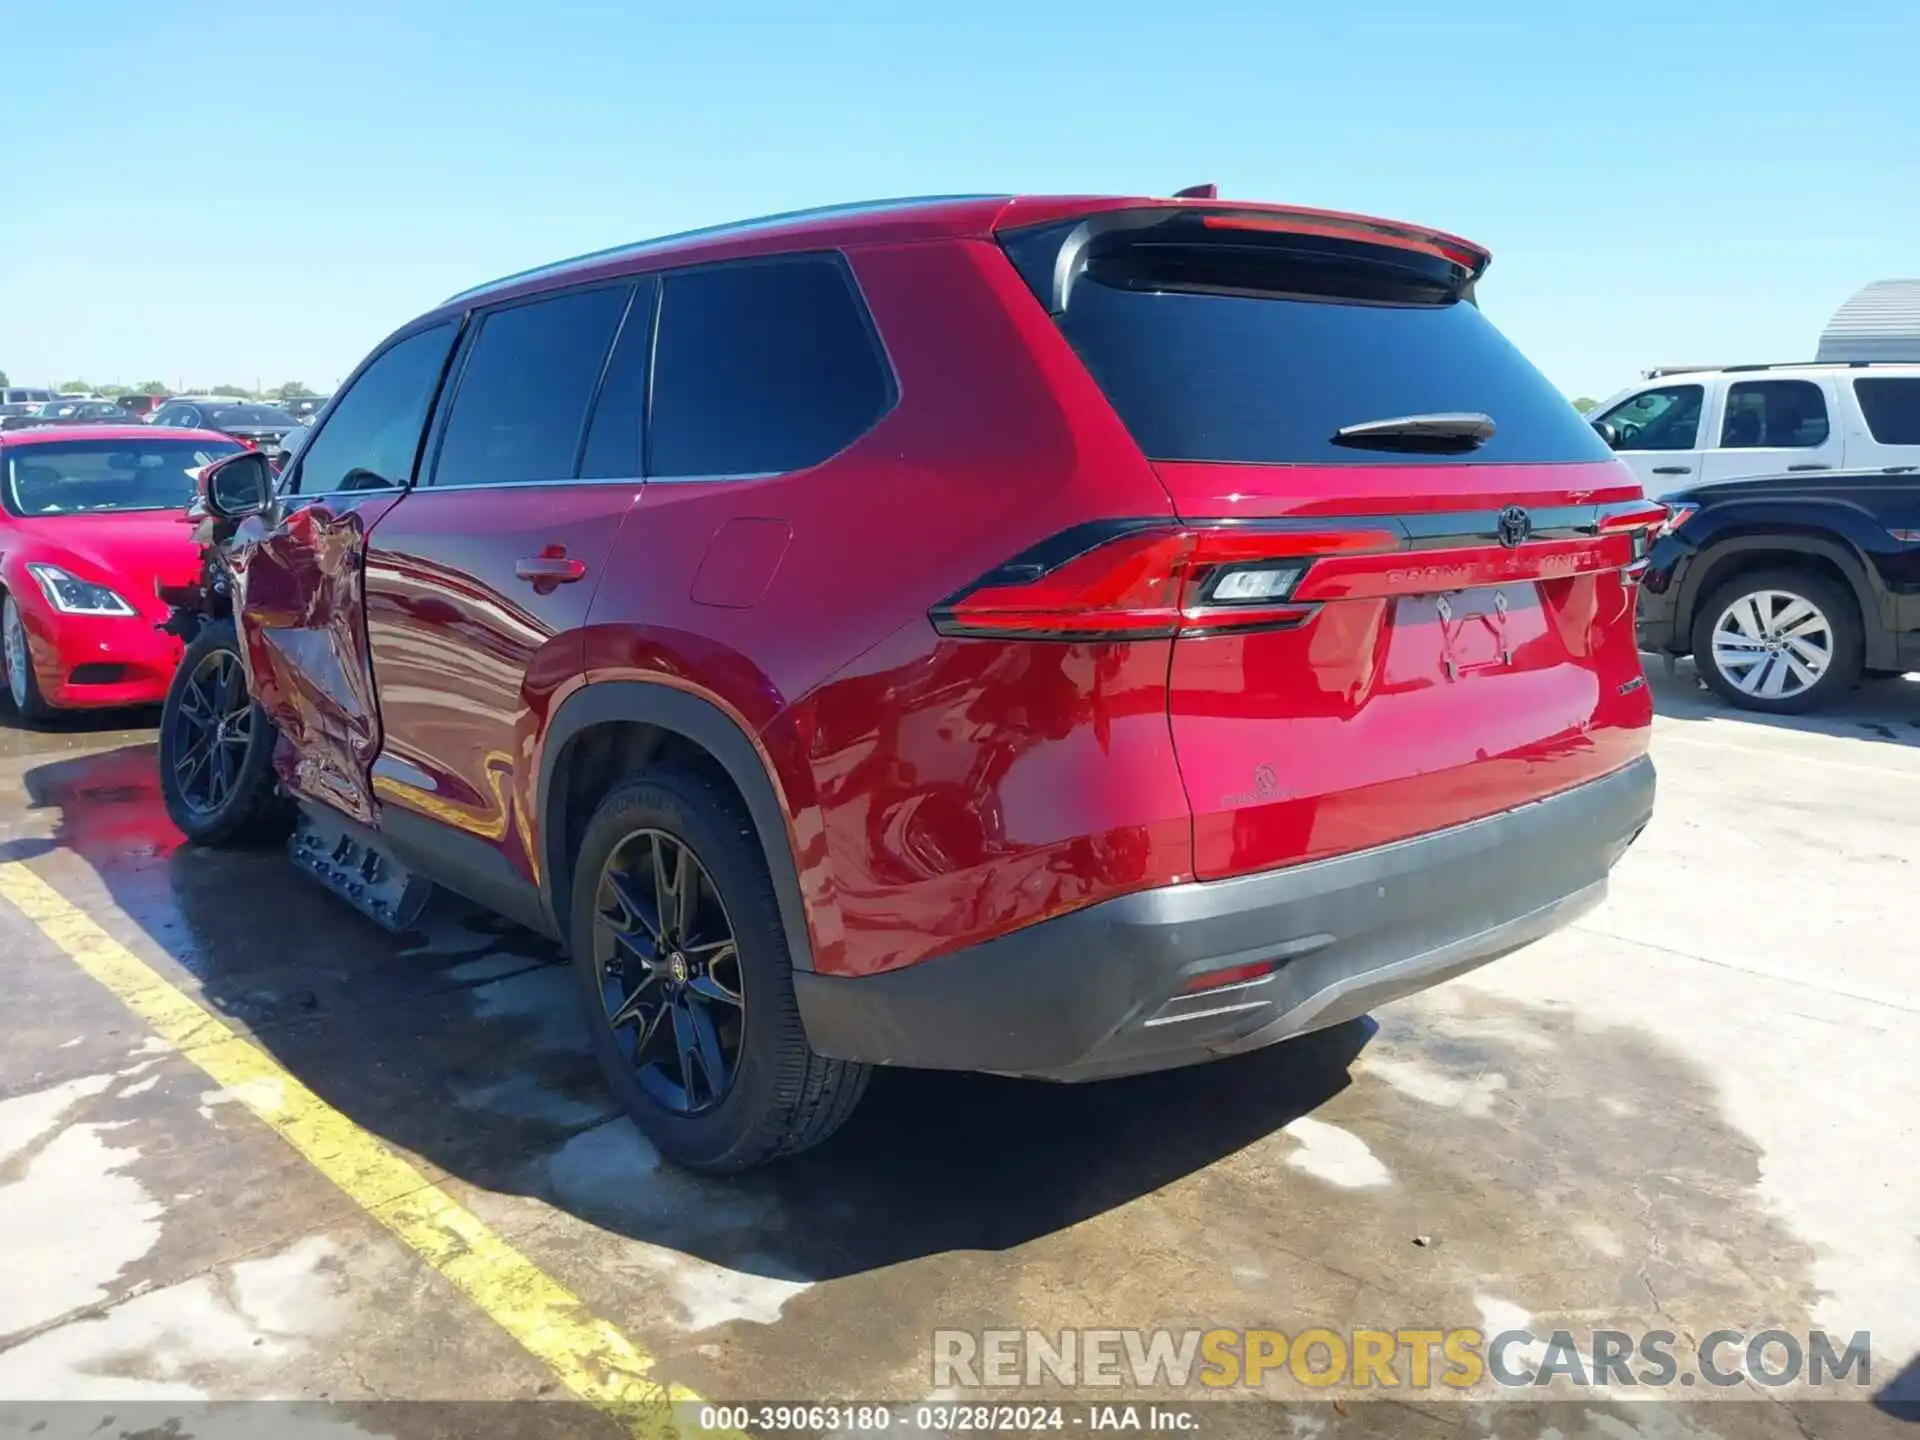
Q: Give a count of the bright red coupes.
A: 1